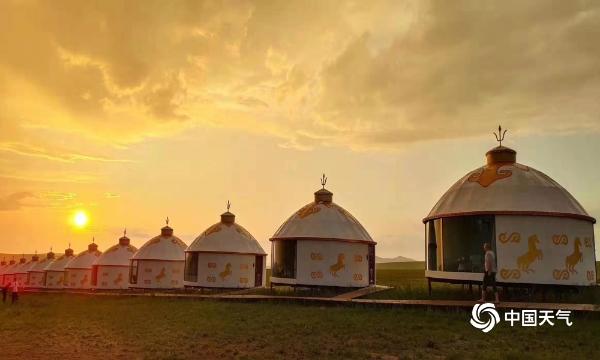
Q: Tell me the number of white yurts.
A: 12